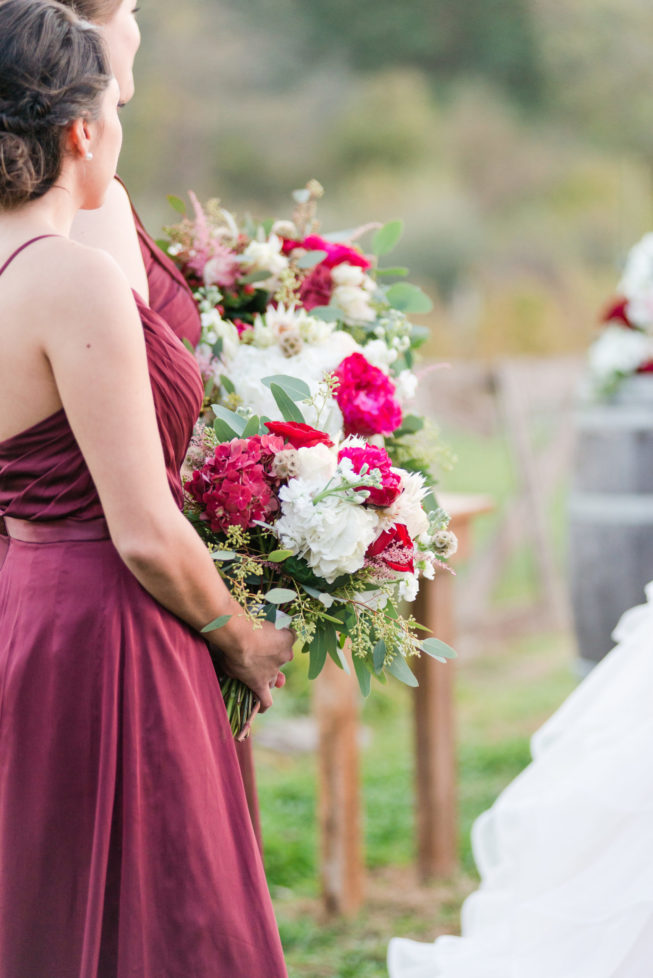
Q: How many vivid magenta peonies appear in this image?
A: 3